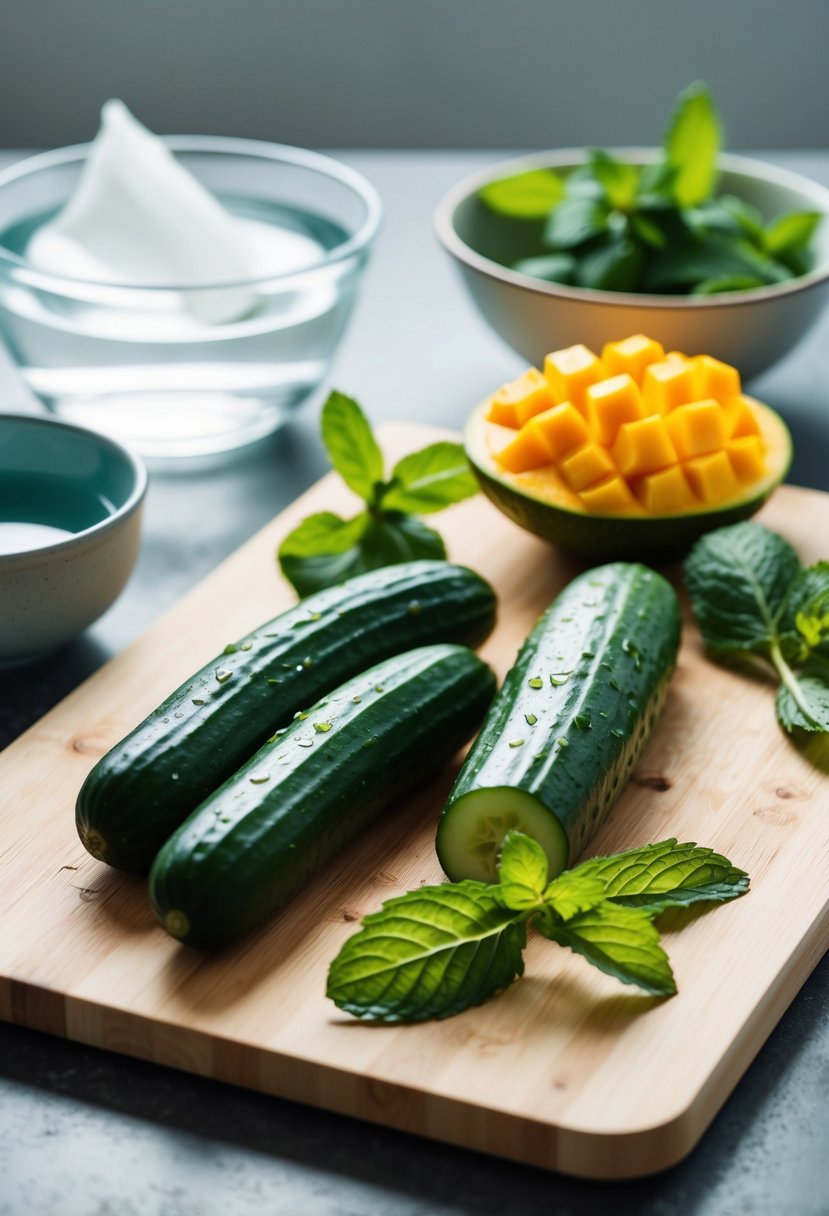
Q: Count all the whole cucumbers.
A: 2